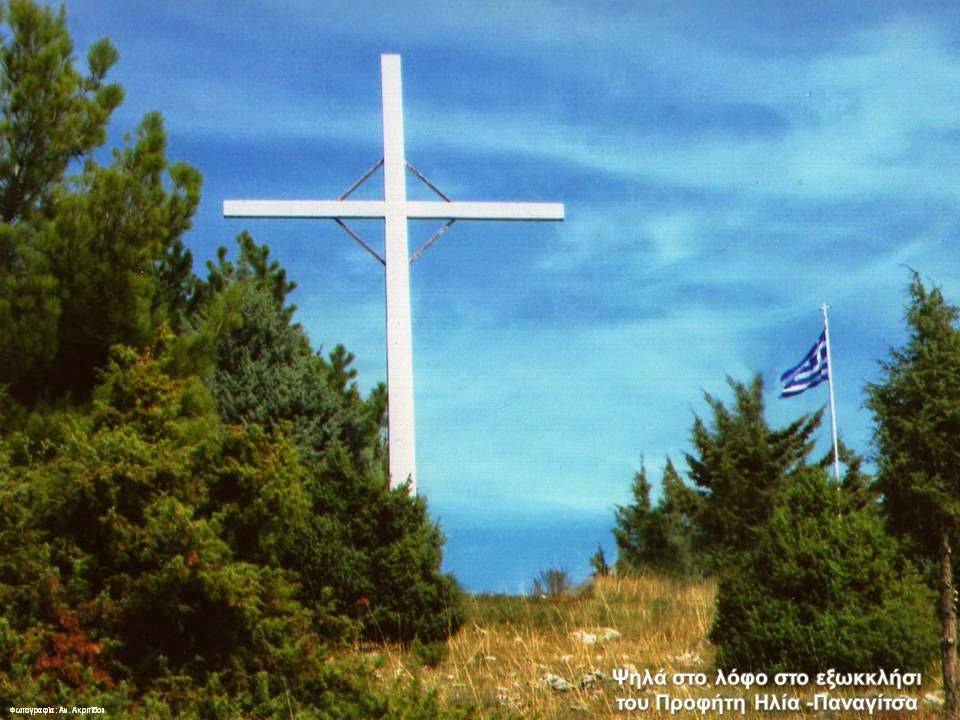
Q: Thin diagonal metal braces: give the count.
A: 4